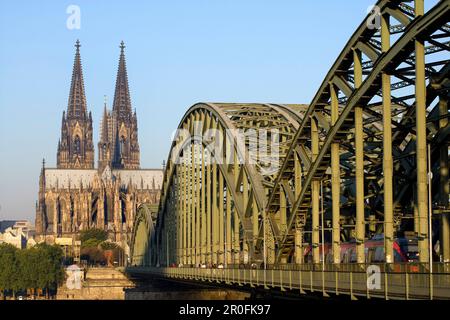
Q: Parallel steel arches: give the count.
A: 3